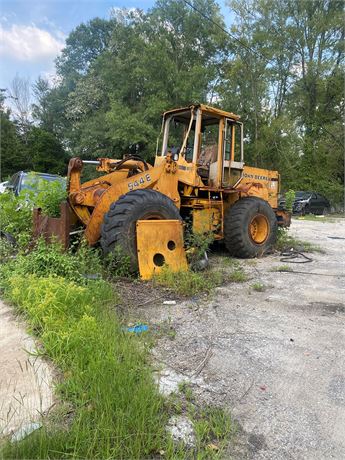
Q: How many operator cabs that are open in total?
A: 1